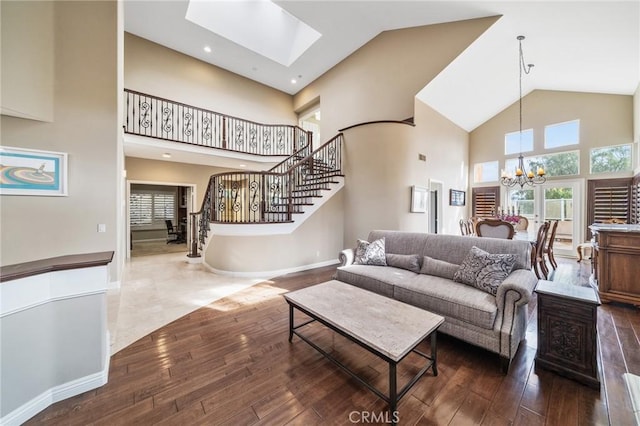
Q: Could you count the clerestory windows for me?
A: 5